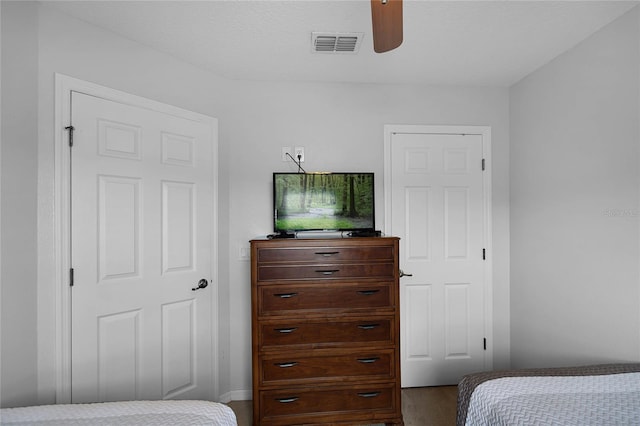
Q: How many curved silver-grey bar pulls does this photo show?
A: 10